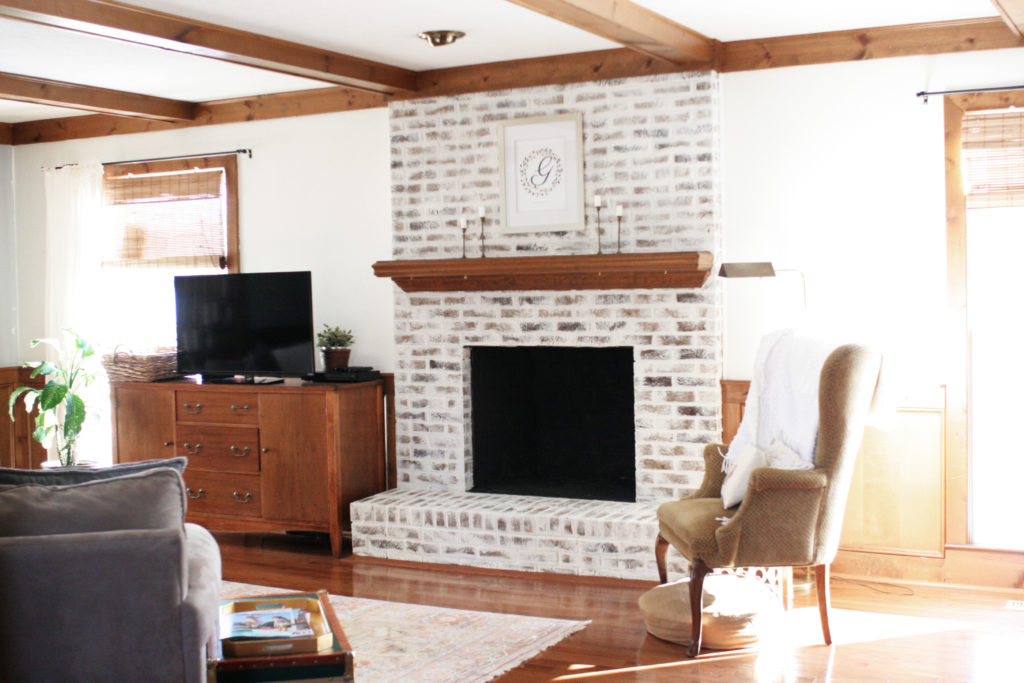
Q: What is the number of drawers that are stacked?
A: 3